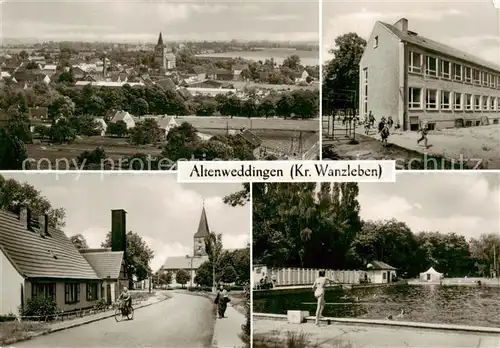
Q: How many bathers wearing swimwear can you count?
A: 1